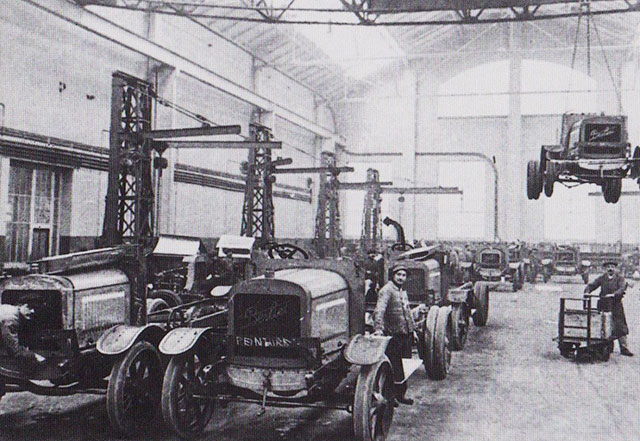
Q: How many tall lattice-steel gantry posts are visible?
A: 4